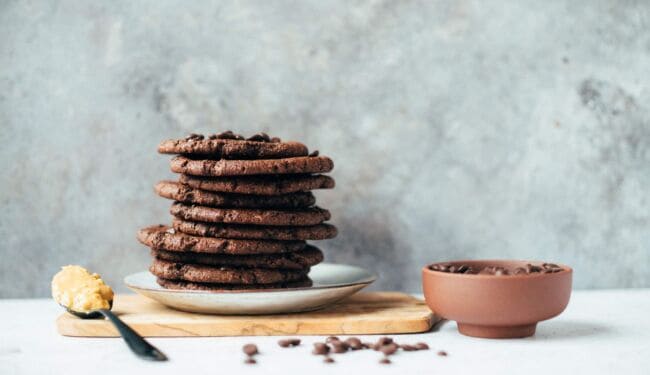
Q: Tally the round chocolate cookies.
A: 10